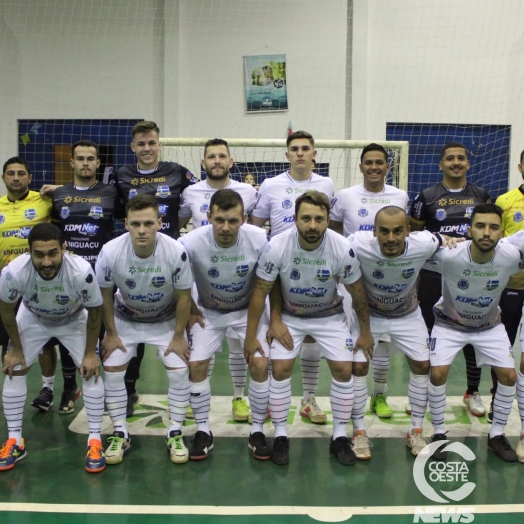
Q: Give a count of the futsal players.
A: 14